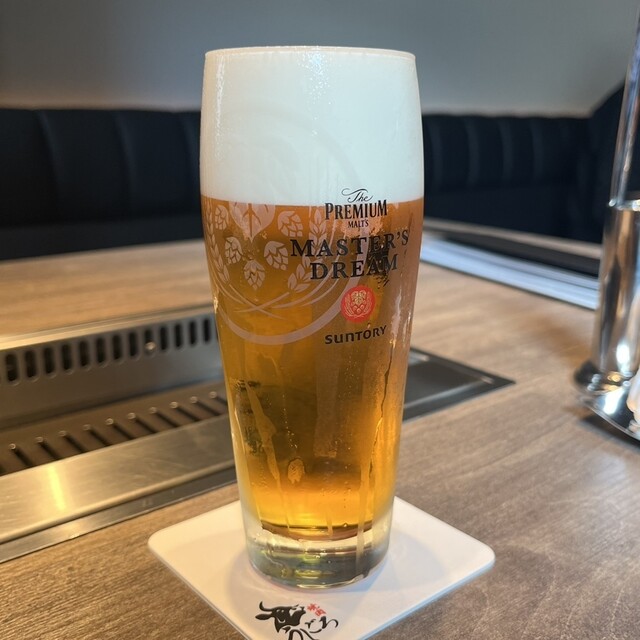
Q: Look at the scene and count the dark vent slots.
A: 13